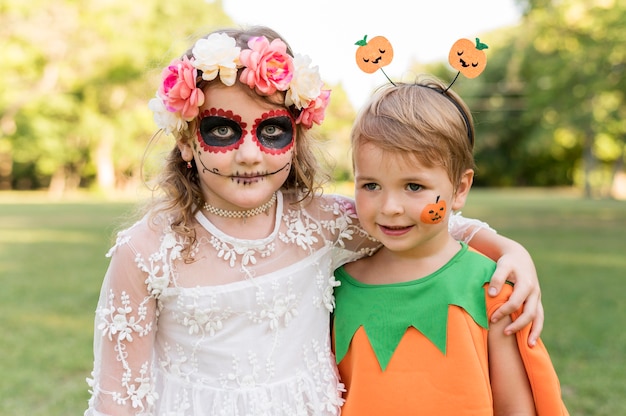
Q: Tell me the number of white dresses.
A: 1